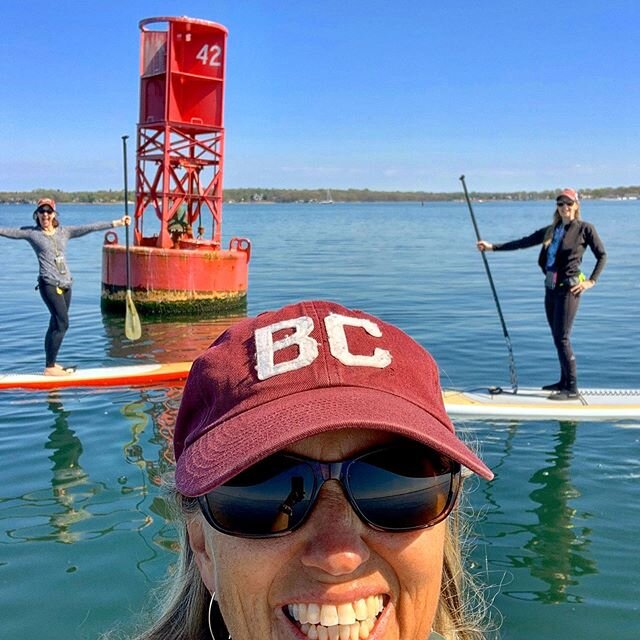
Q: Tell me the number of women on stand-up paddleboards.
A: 2